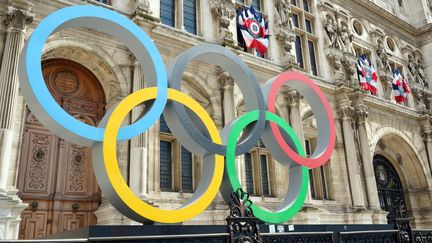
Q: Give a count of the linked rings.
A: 5